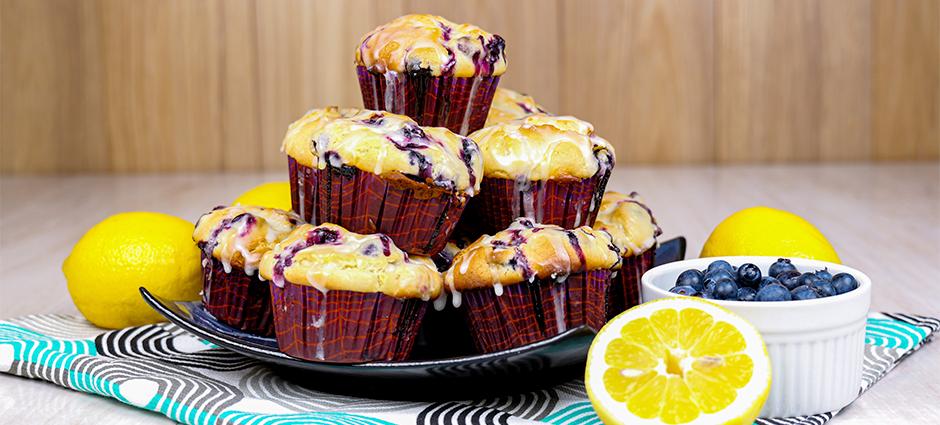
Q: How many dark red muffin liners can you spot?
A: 7